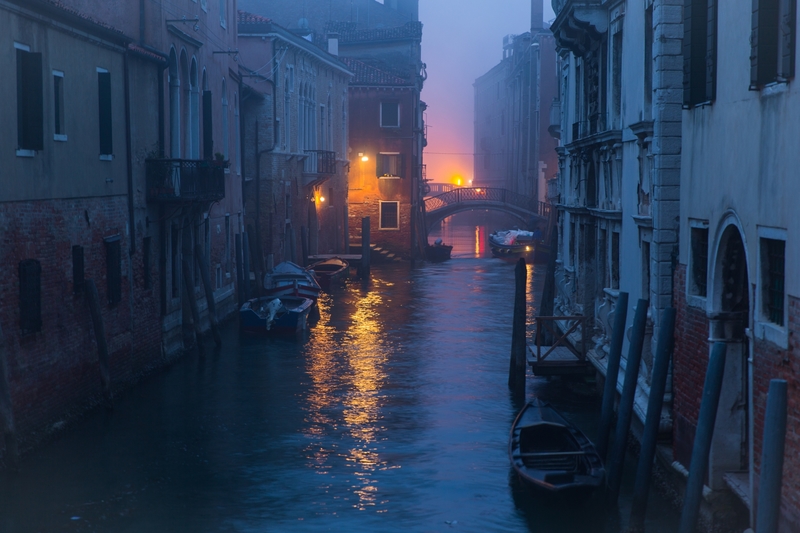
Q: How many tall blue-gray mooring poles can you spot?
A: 5